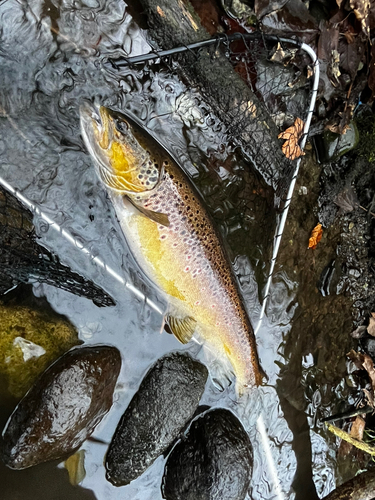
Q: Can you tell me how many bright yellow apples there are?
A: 0